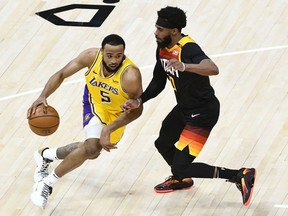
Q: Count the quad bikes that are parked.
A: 0